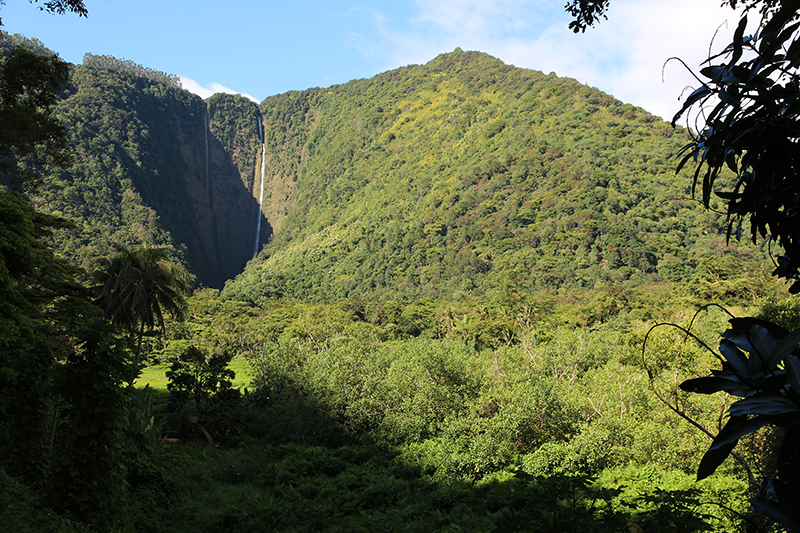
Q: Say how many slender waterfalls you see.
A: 2